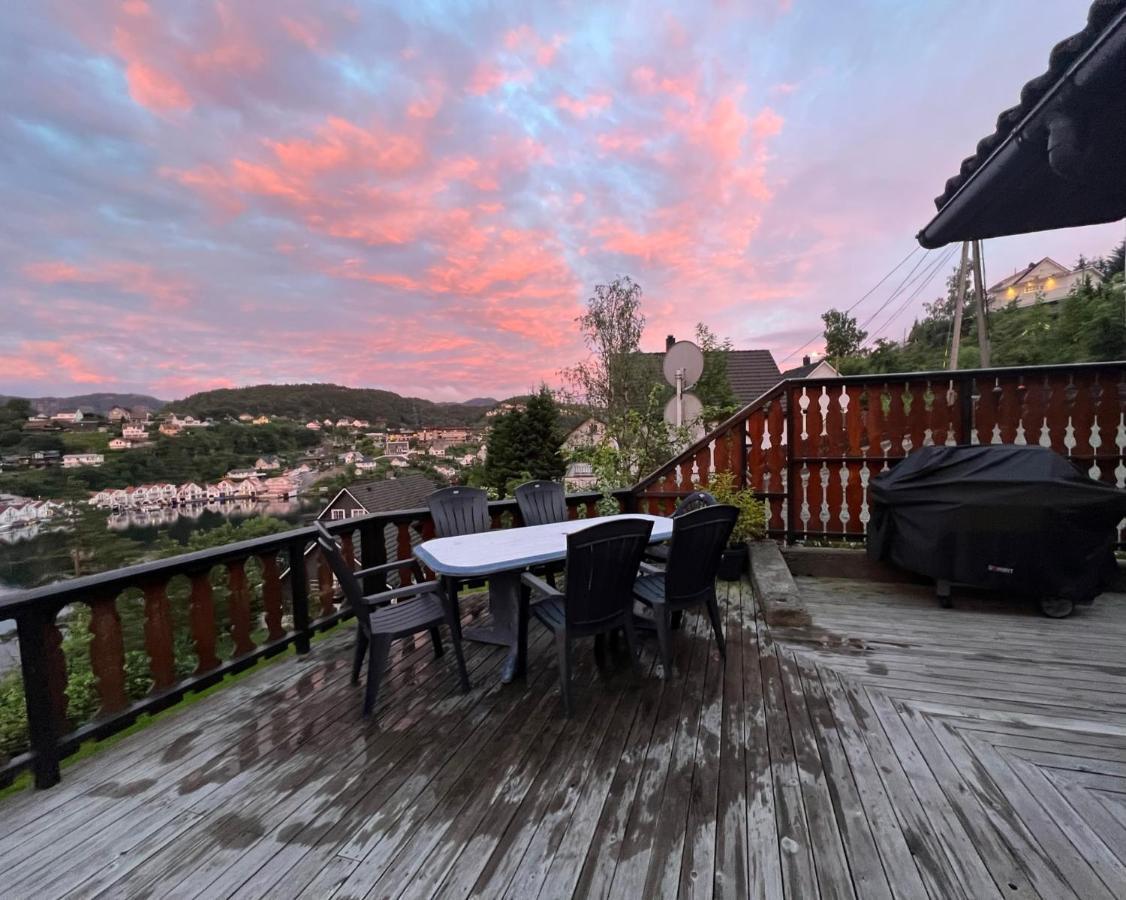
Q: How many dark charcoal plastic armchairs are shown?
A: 6